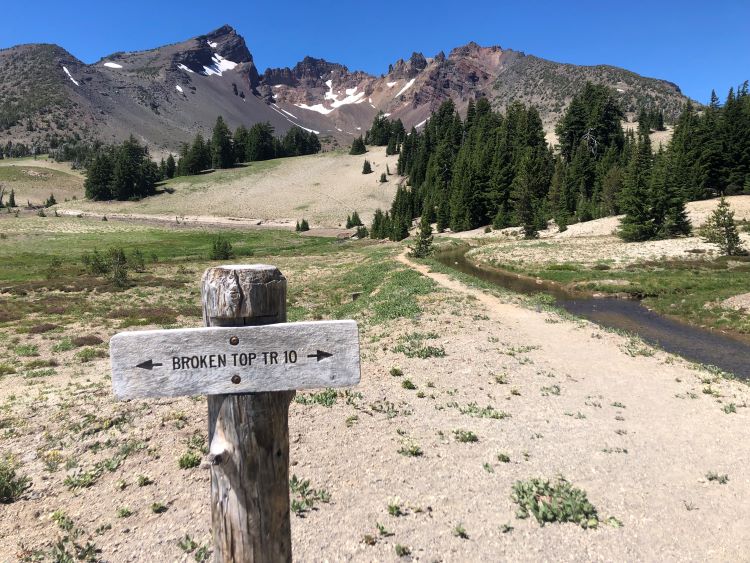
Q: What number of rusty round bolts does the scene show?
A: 2